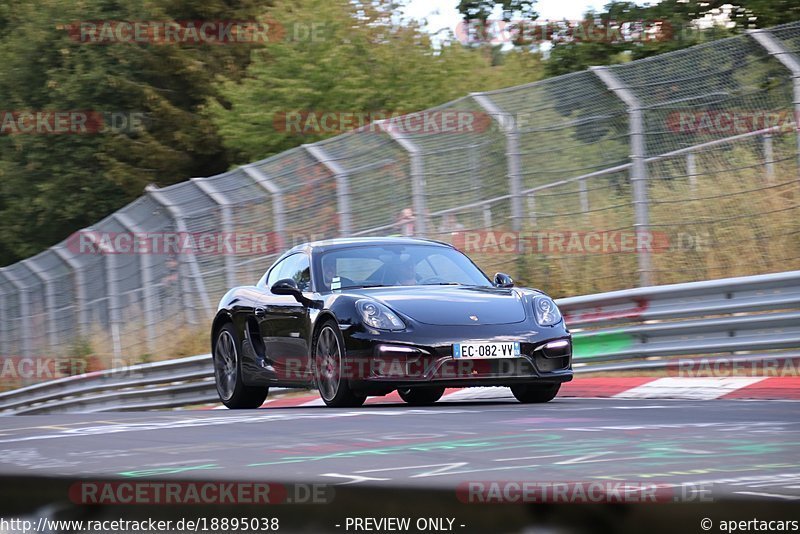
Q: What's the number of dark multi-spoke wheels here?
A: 2